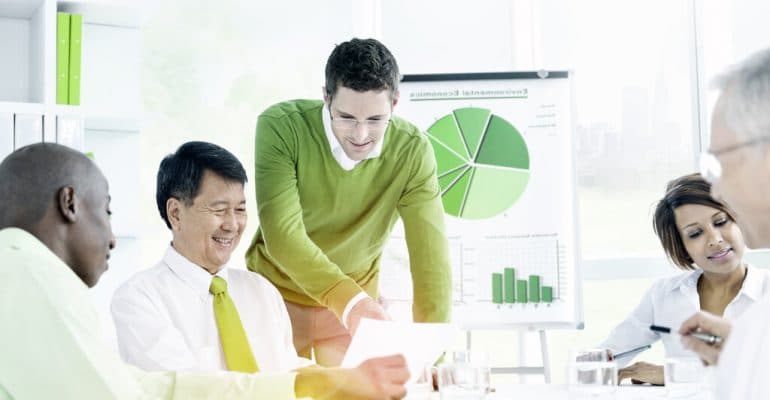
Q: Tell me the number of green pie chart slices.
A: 7